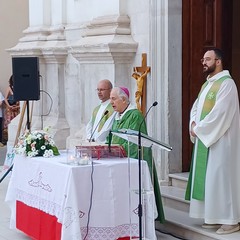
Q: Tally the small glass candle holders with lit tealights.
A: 2